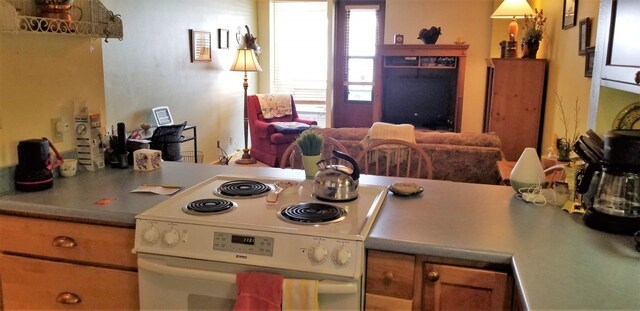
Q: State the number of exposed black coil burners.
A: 3